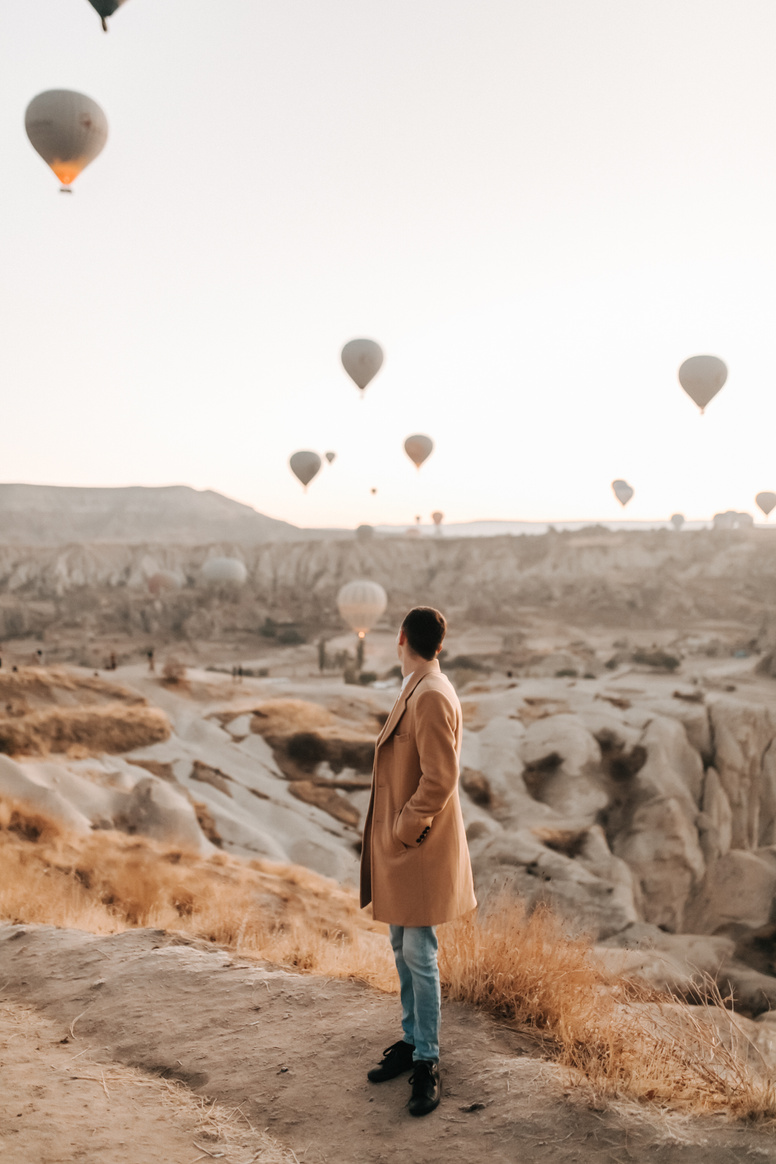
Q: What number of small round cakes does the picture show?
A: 0